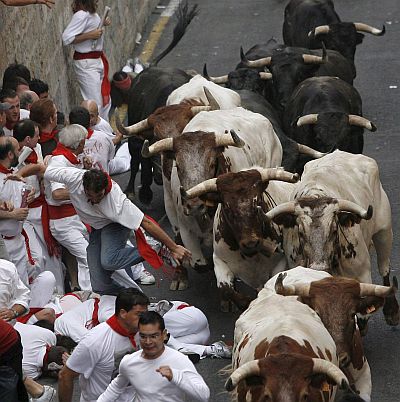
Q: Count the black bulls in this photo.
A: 6